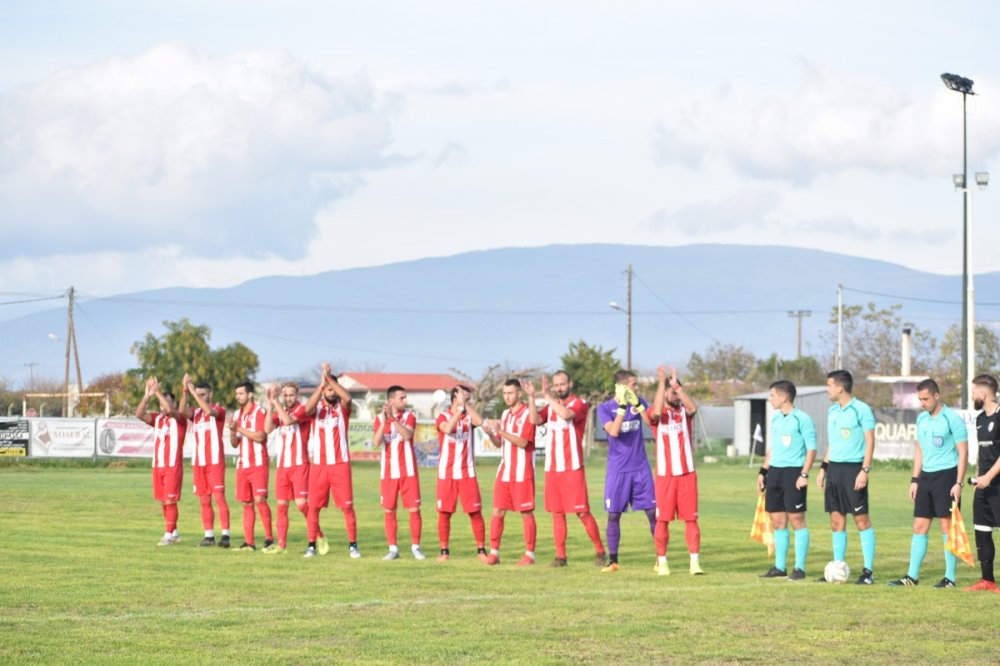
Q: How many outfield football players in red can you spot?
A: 10